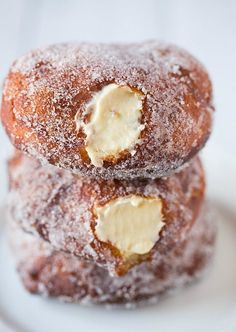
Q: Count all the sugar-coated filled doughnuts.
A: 3